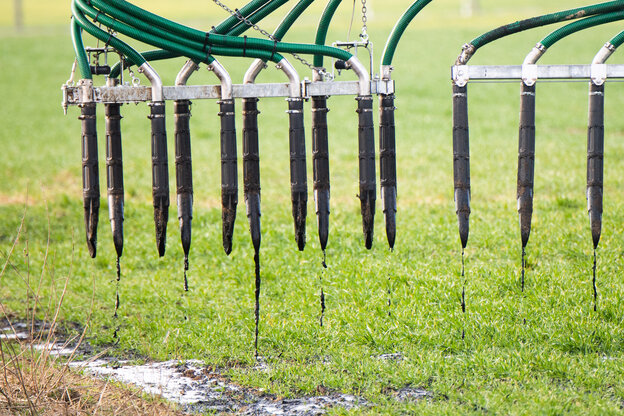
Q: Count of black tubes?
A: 13